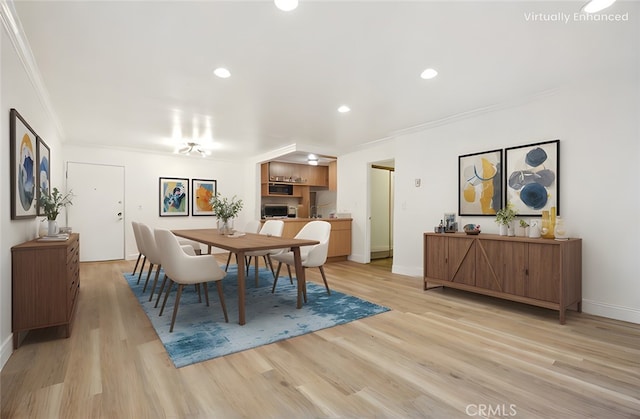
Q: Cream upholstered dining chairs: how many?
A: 6